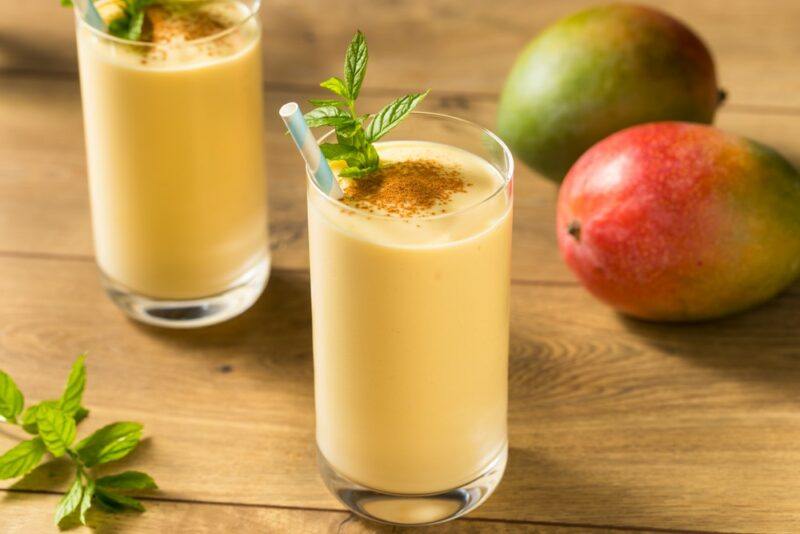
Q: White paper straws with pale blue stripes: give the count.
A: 2